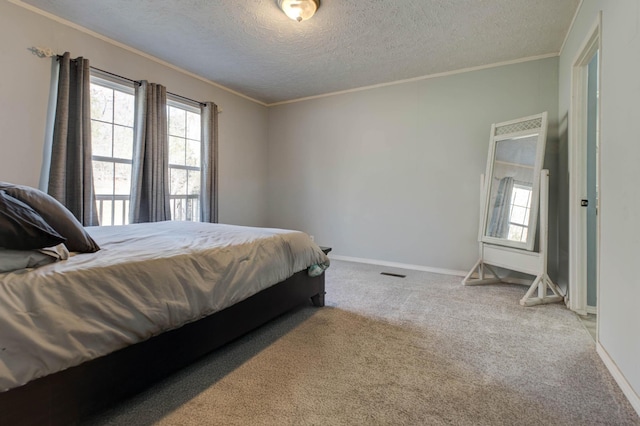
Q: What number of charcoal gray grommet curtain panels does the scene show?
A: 3